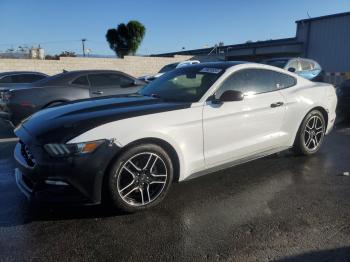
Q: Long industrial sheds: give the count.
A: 1